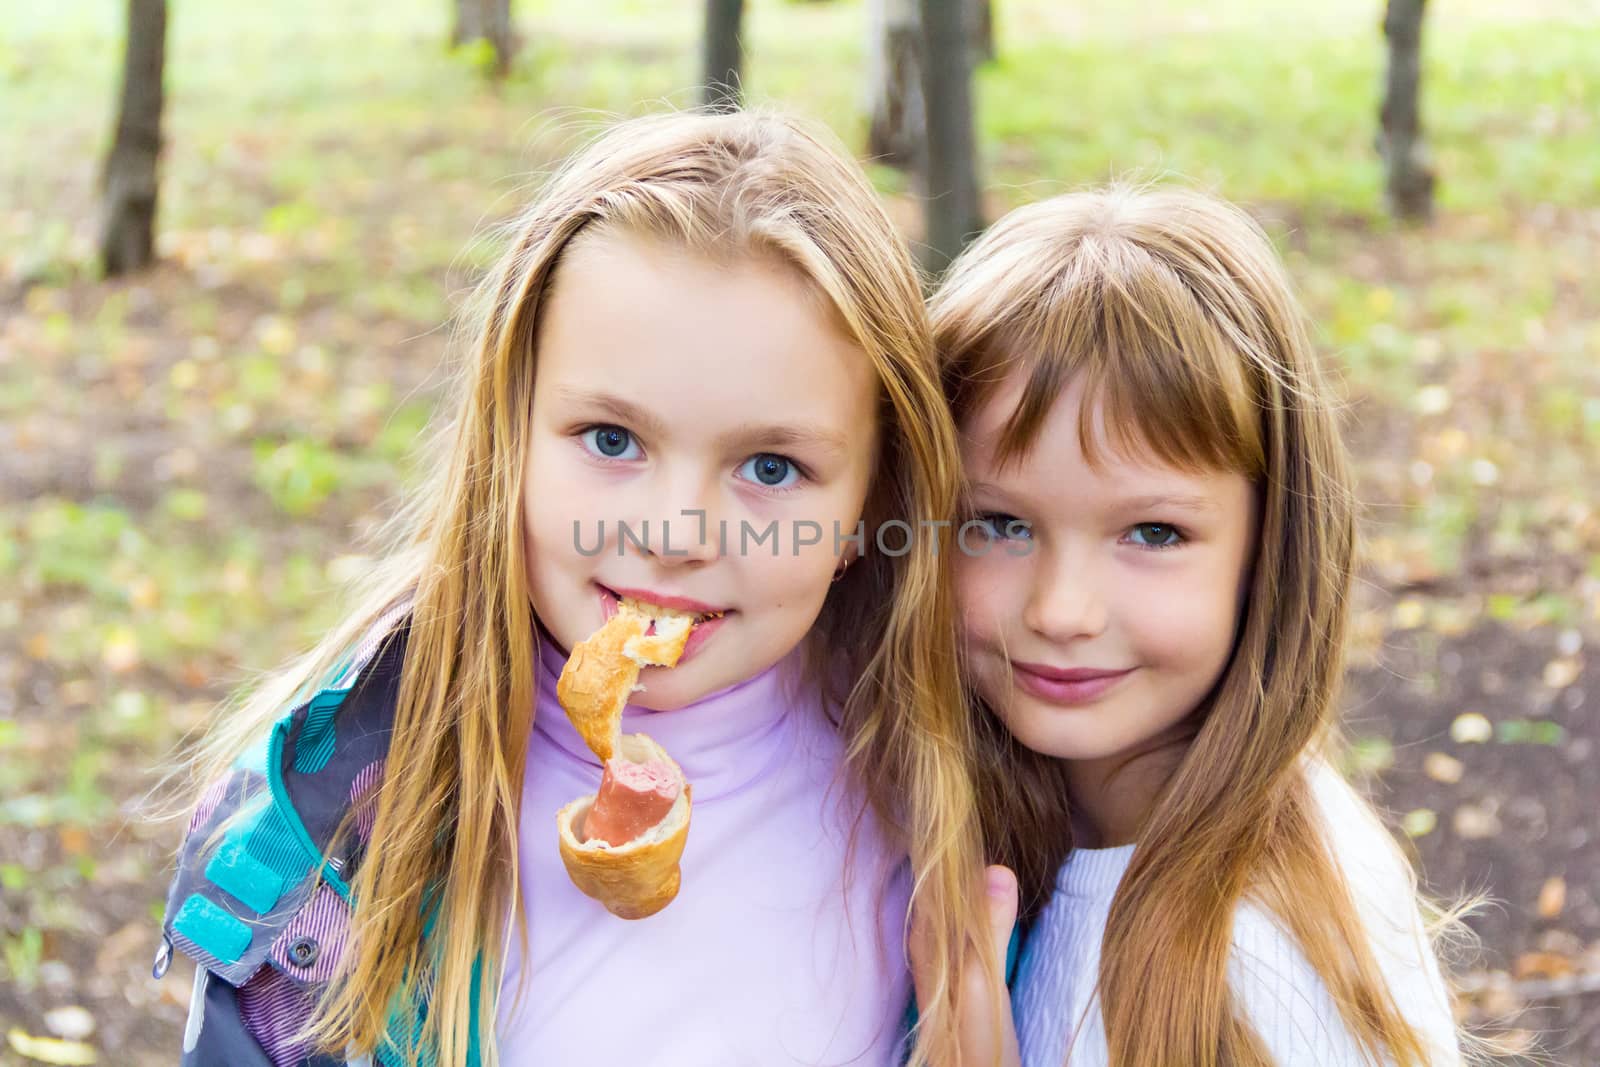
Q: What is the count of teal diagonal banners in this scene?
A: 0